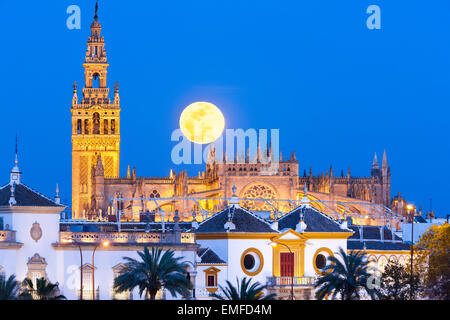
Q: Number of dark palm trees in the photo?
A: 5